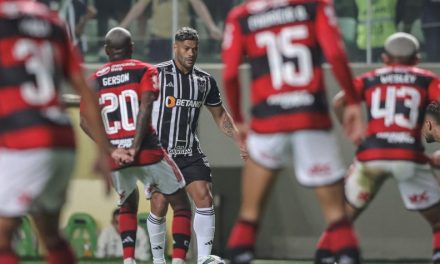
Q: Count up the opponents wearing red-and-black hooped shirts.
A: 4